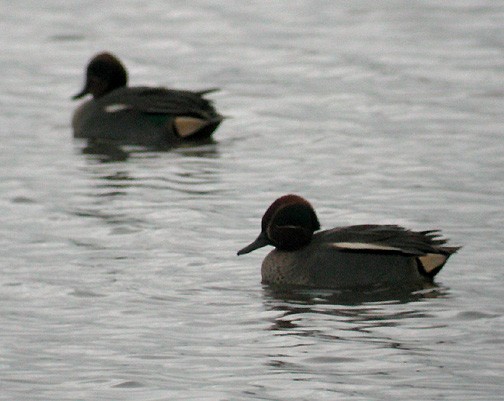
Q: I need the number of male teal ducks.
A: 2